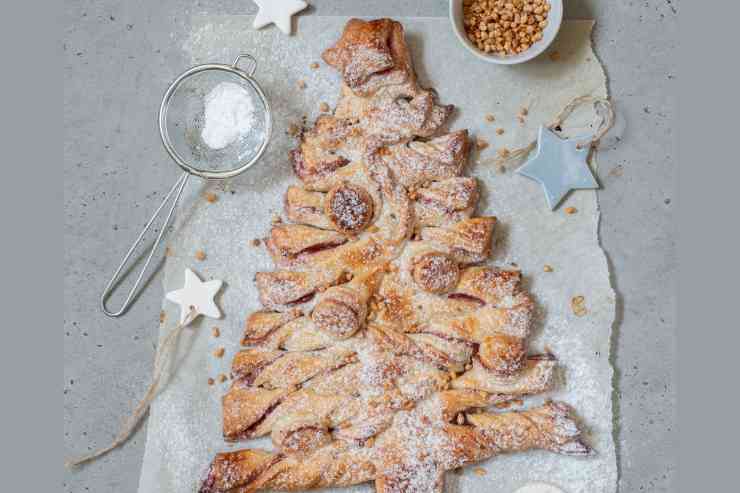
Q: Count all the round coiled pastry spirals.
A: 5